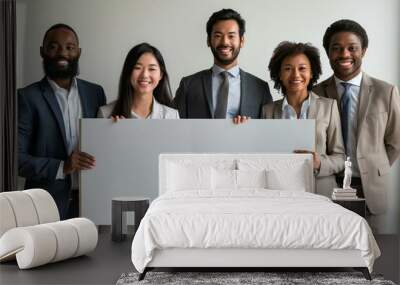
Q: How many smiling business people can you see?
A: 5